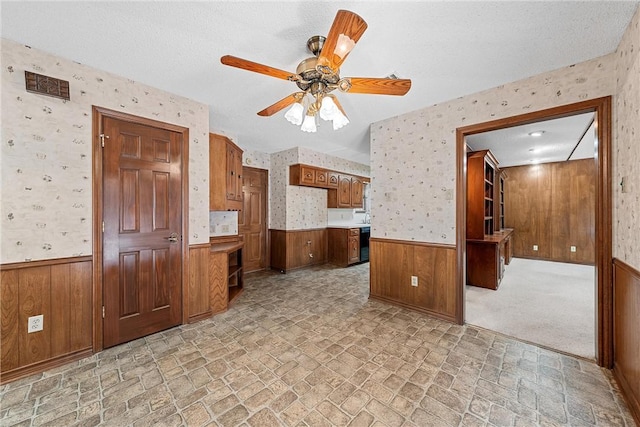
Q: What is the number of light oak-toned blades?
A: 5